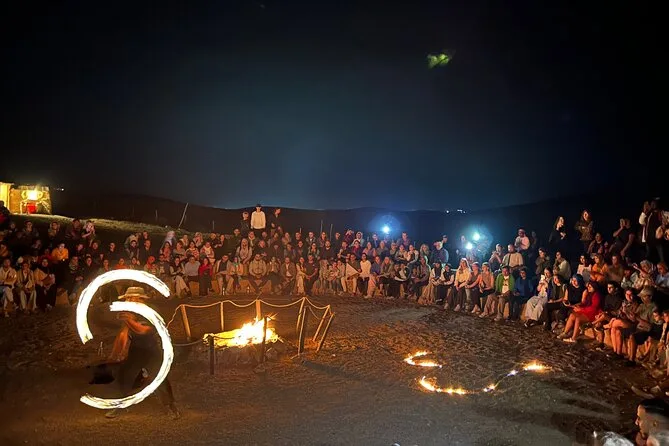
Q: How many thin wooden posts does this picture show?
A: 9